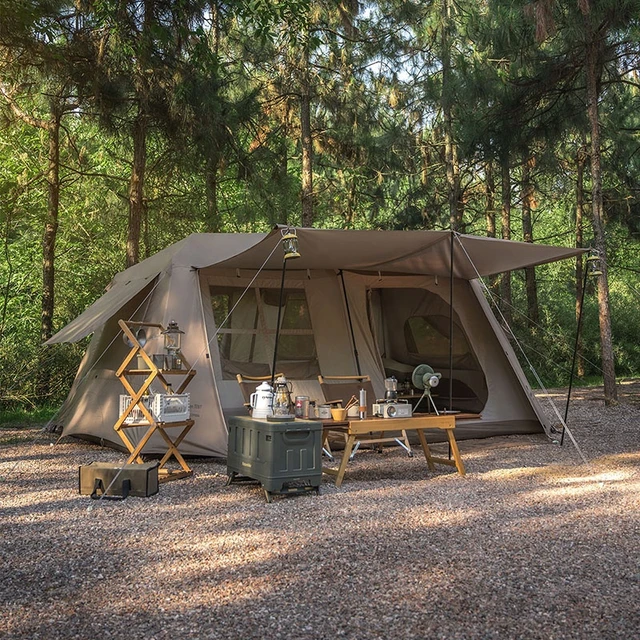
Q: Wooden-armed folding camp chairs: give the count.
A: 2